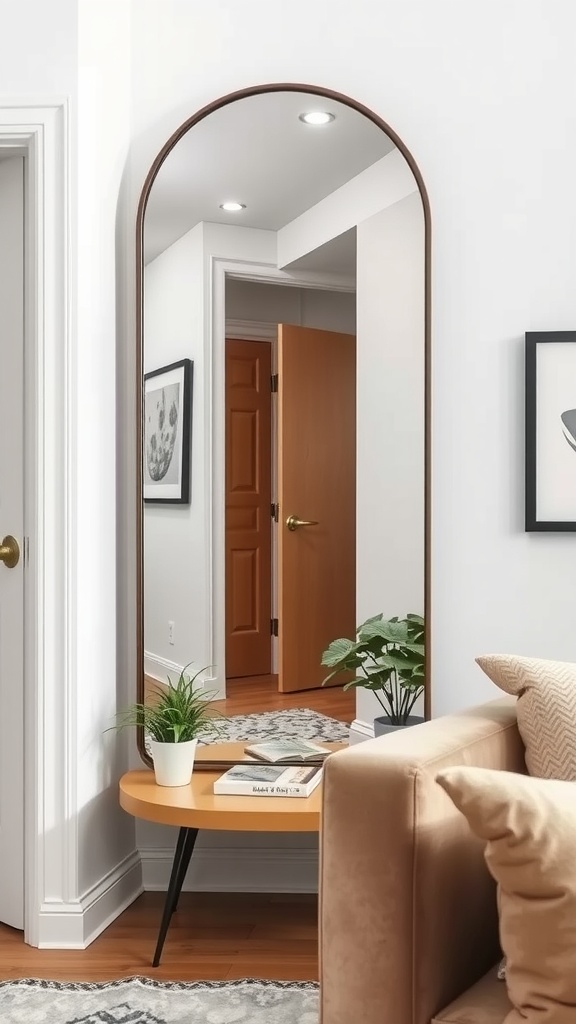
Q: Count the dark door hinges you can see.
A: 3